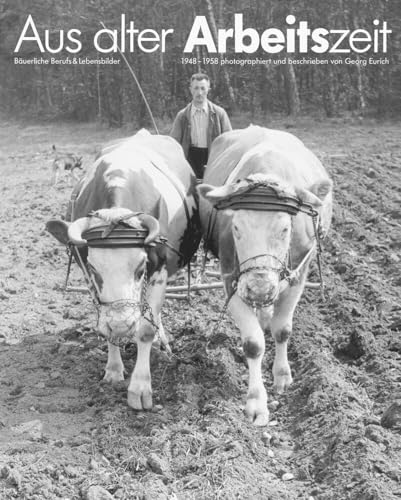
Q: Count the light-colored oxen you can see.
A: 2